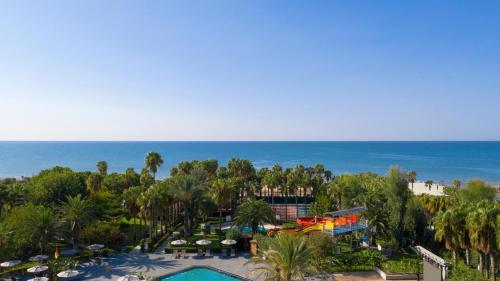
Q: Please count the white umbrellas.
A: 10